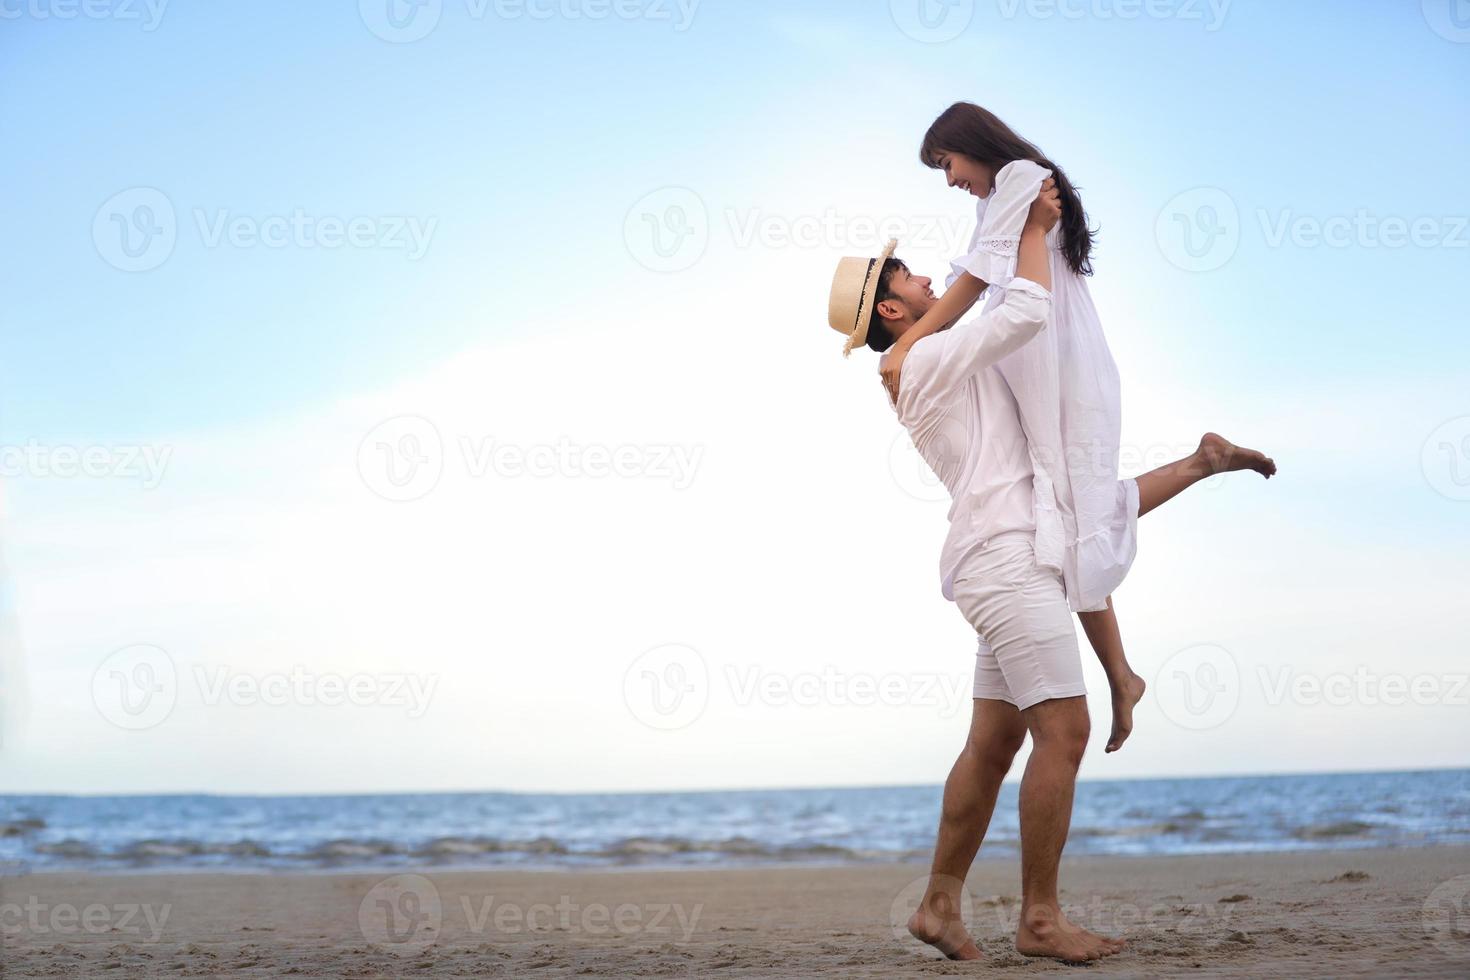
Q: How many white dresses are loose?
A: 1